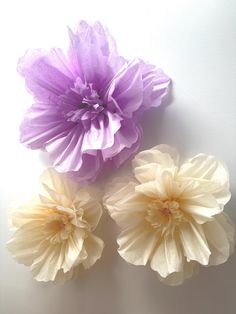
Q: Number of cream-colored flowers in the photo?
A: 2